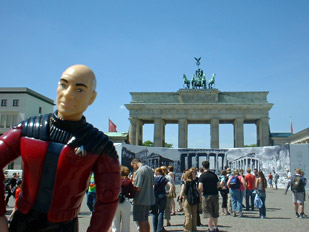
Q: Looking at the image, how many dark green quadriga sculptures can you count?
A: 1